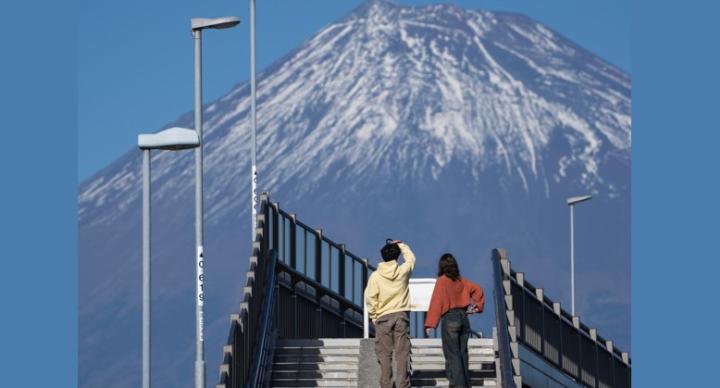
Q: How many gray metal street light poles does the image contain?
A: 4